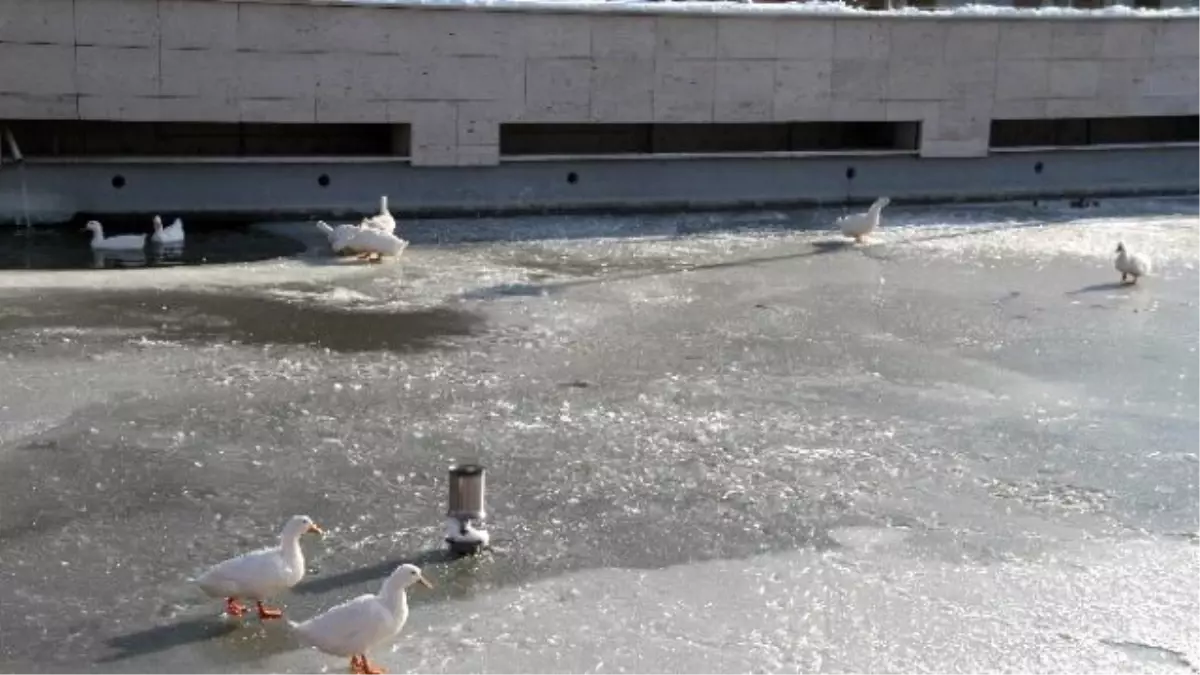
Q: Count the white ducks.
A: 9